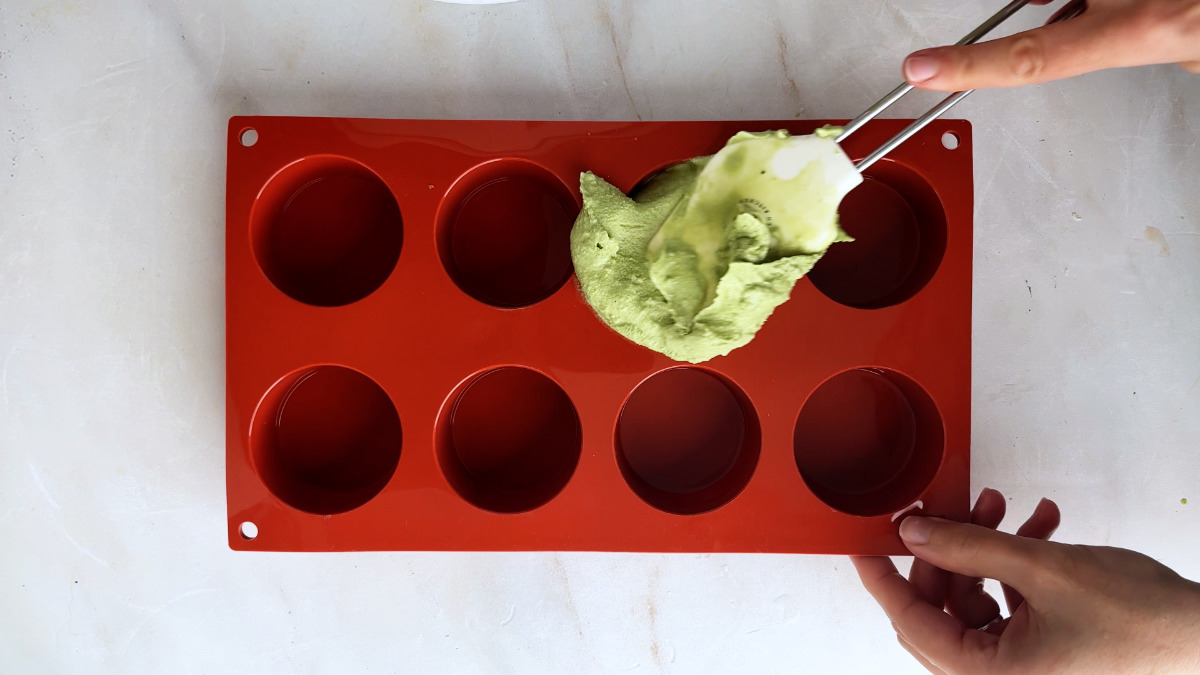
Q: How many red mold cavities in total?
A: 8